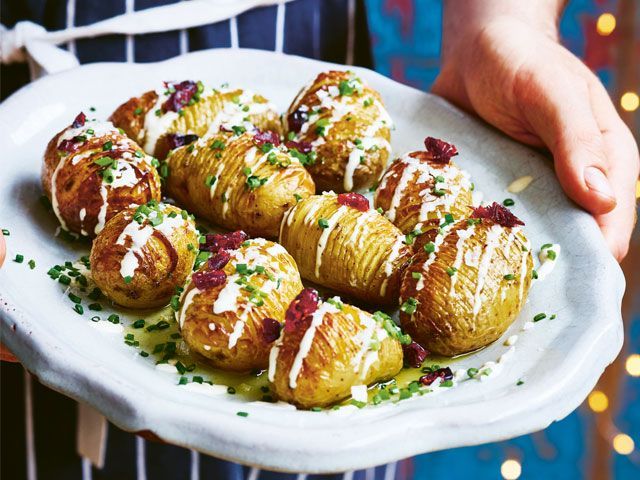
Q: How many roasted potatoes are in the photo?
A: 10